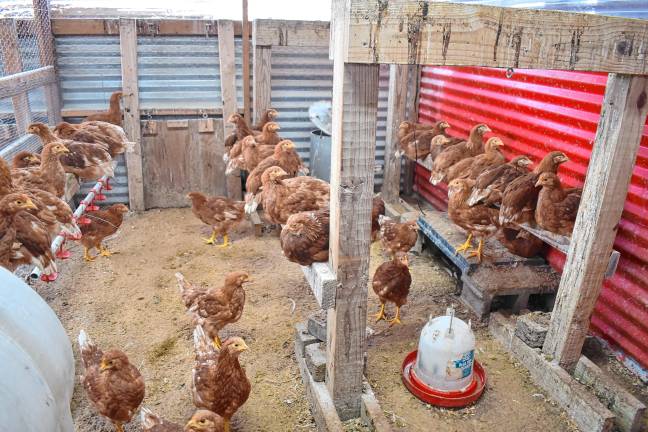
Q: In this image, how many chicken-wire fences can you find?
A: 1